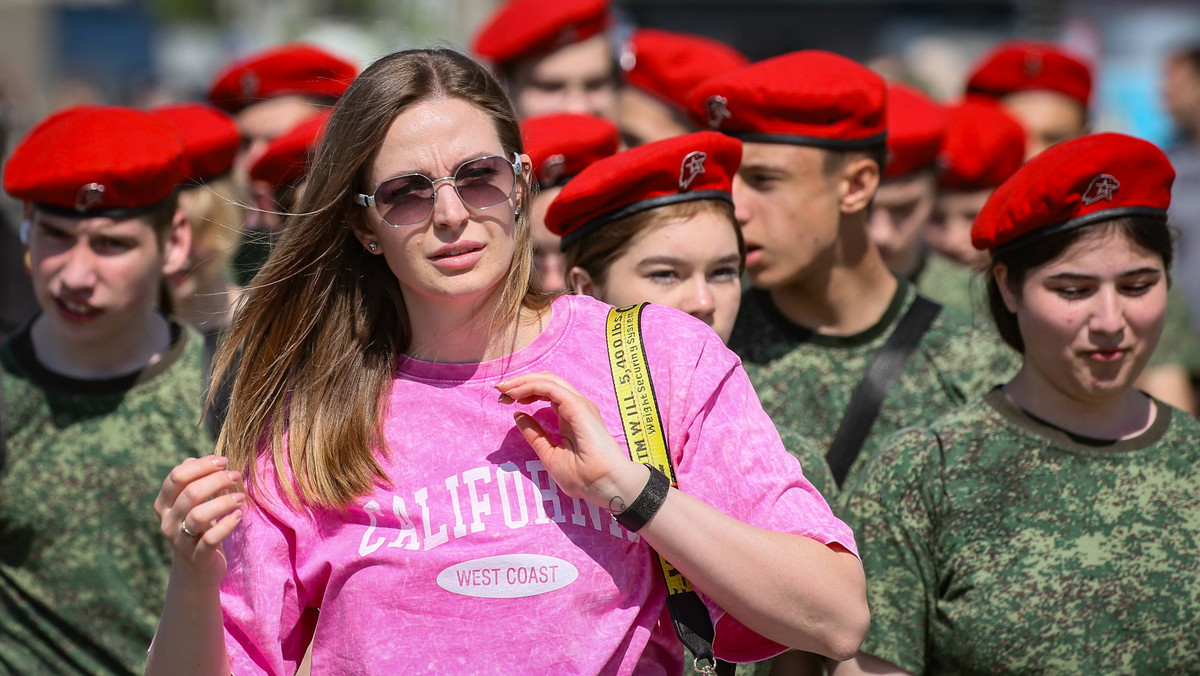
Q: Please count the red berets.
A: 13